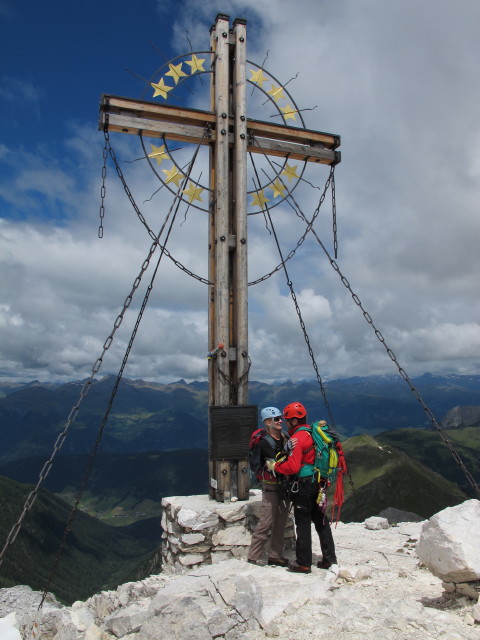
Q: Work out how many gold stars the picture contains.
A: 12